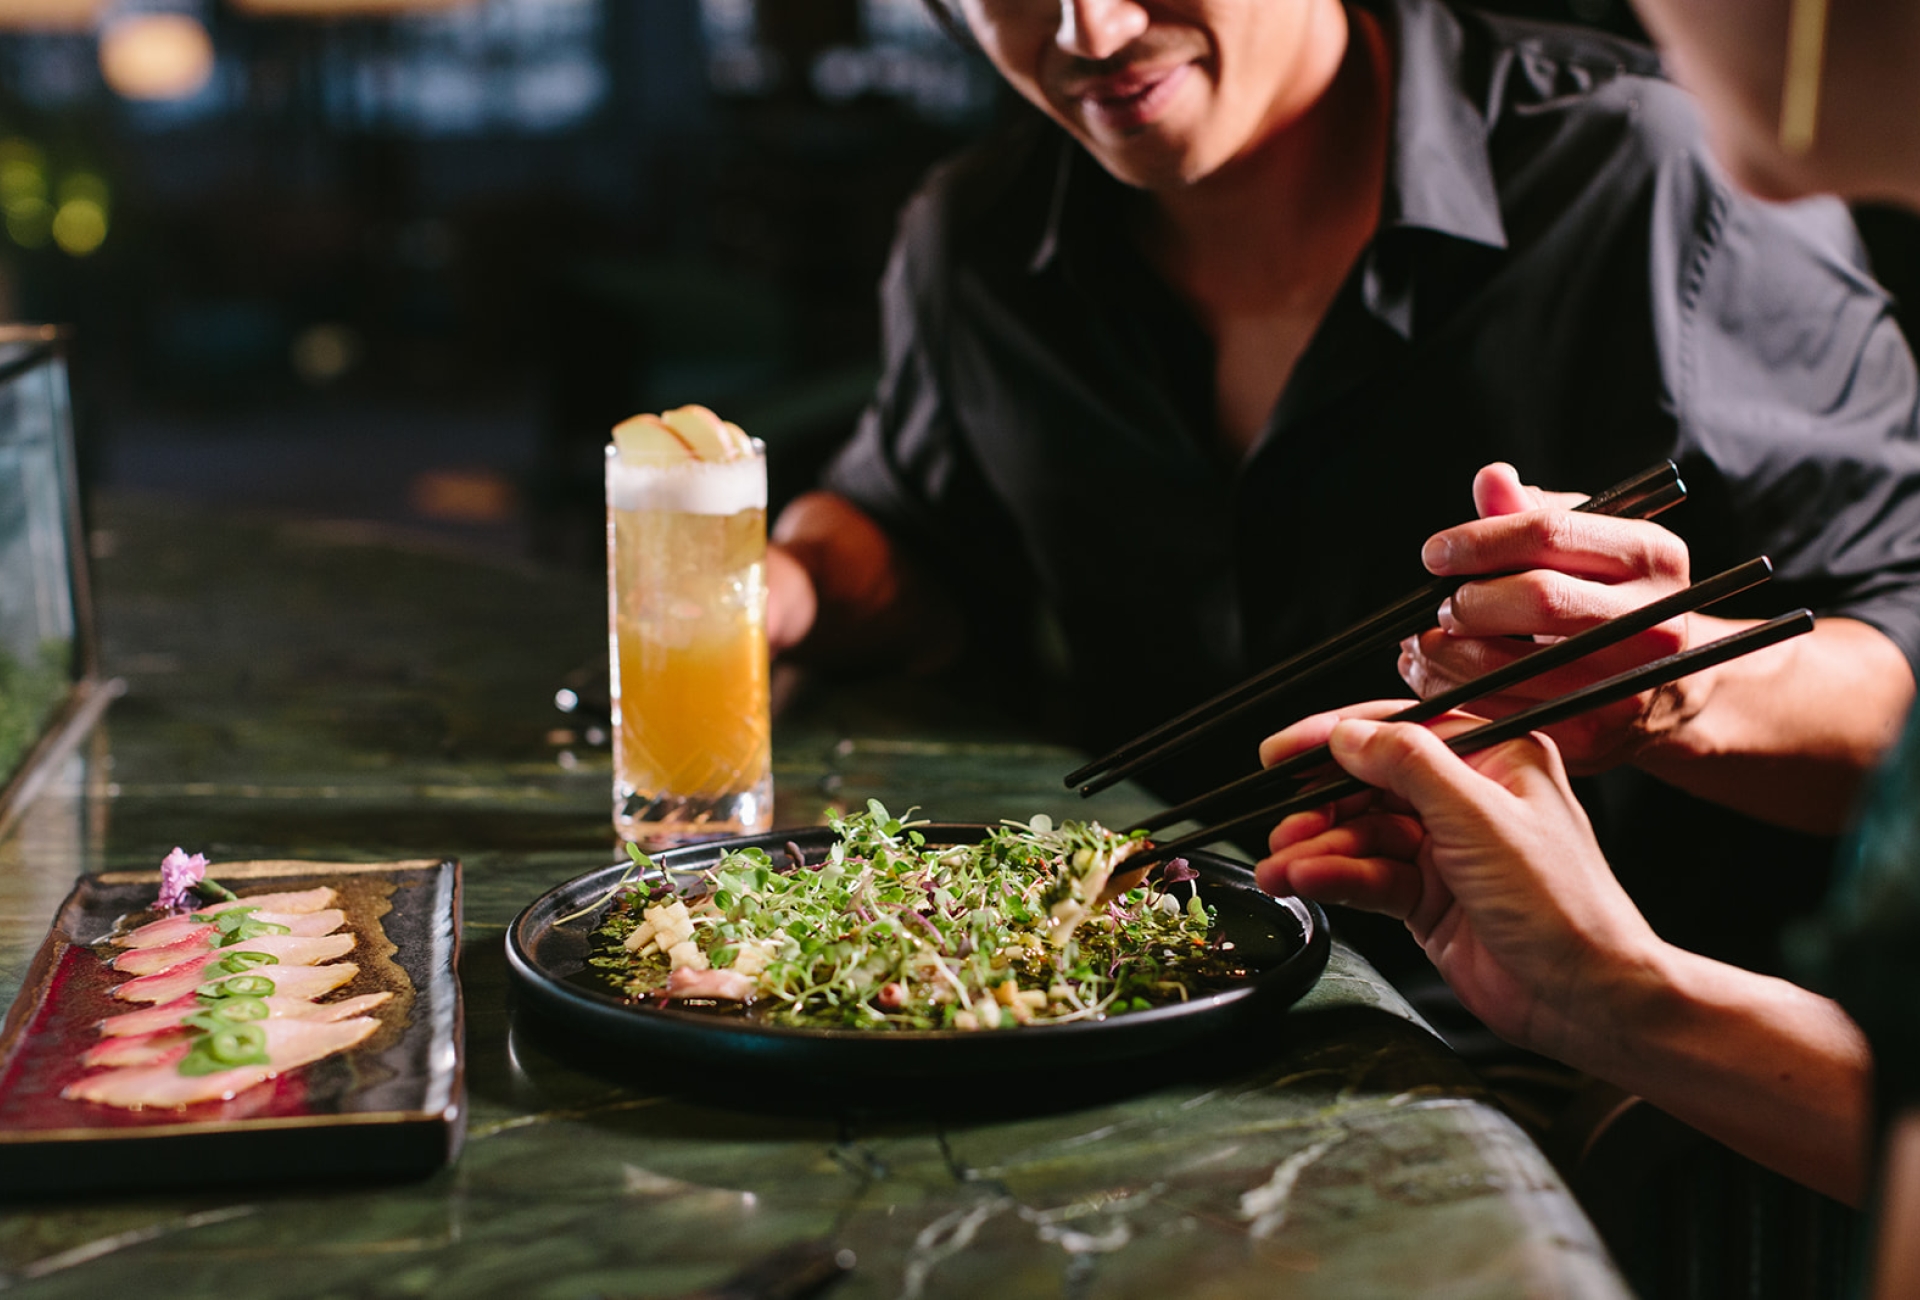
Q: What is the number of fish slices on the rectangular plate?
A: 6